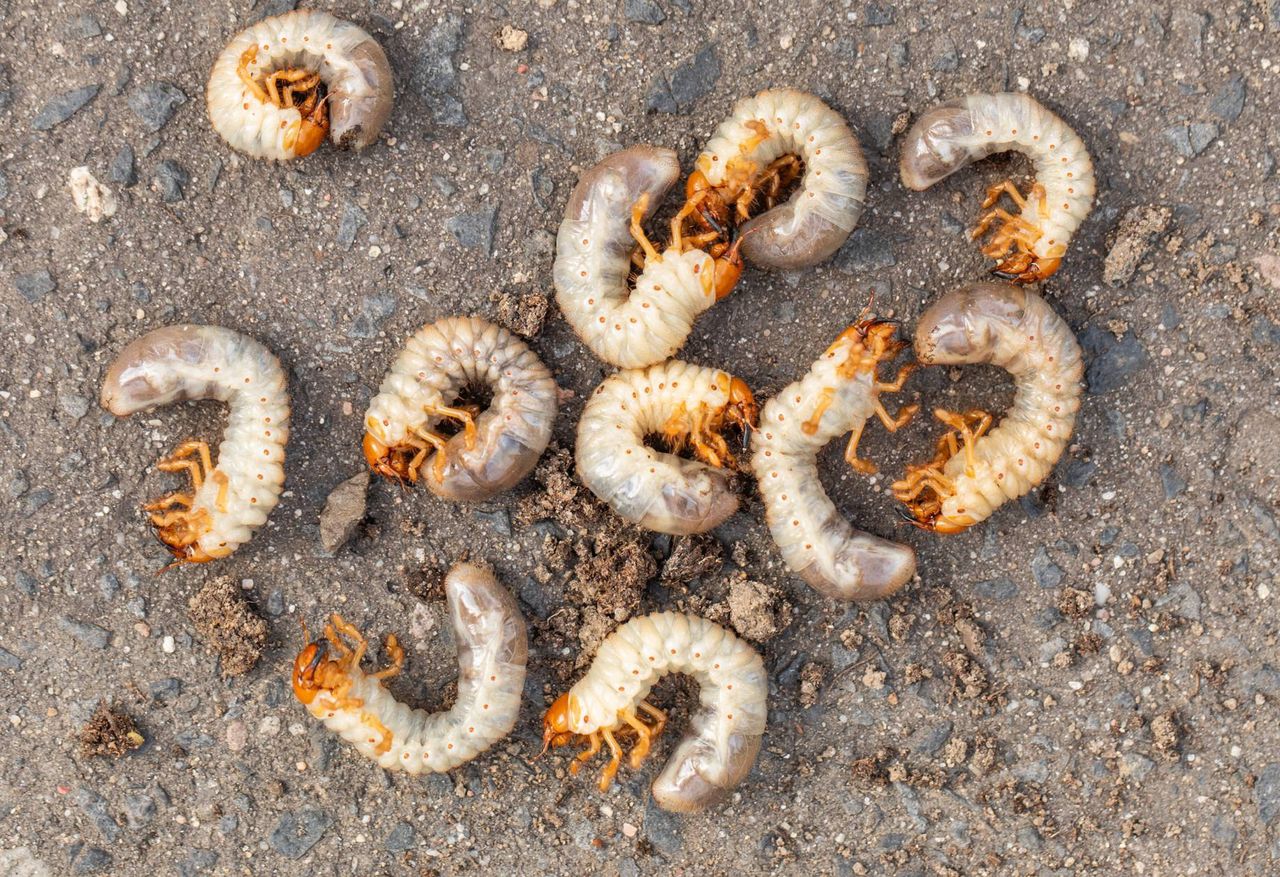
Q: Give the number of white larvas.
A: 11